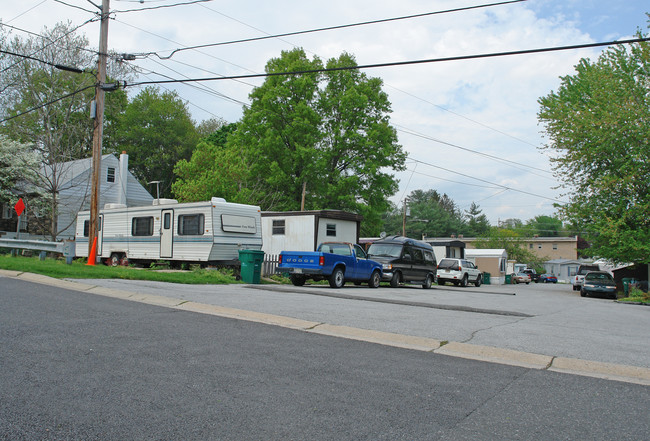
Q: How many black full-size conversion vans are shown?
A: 1